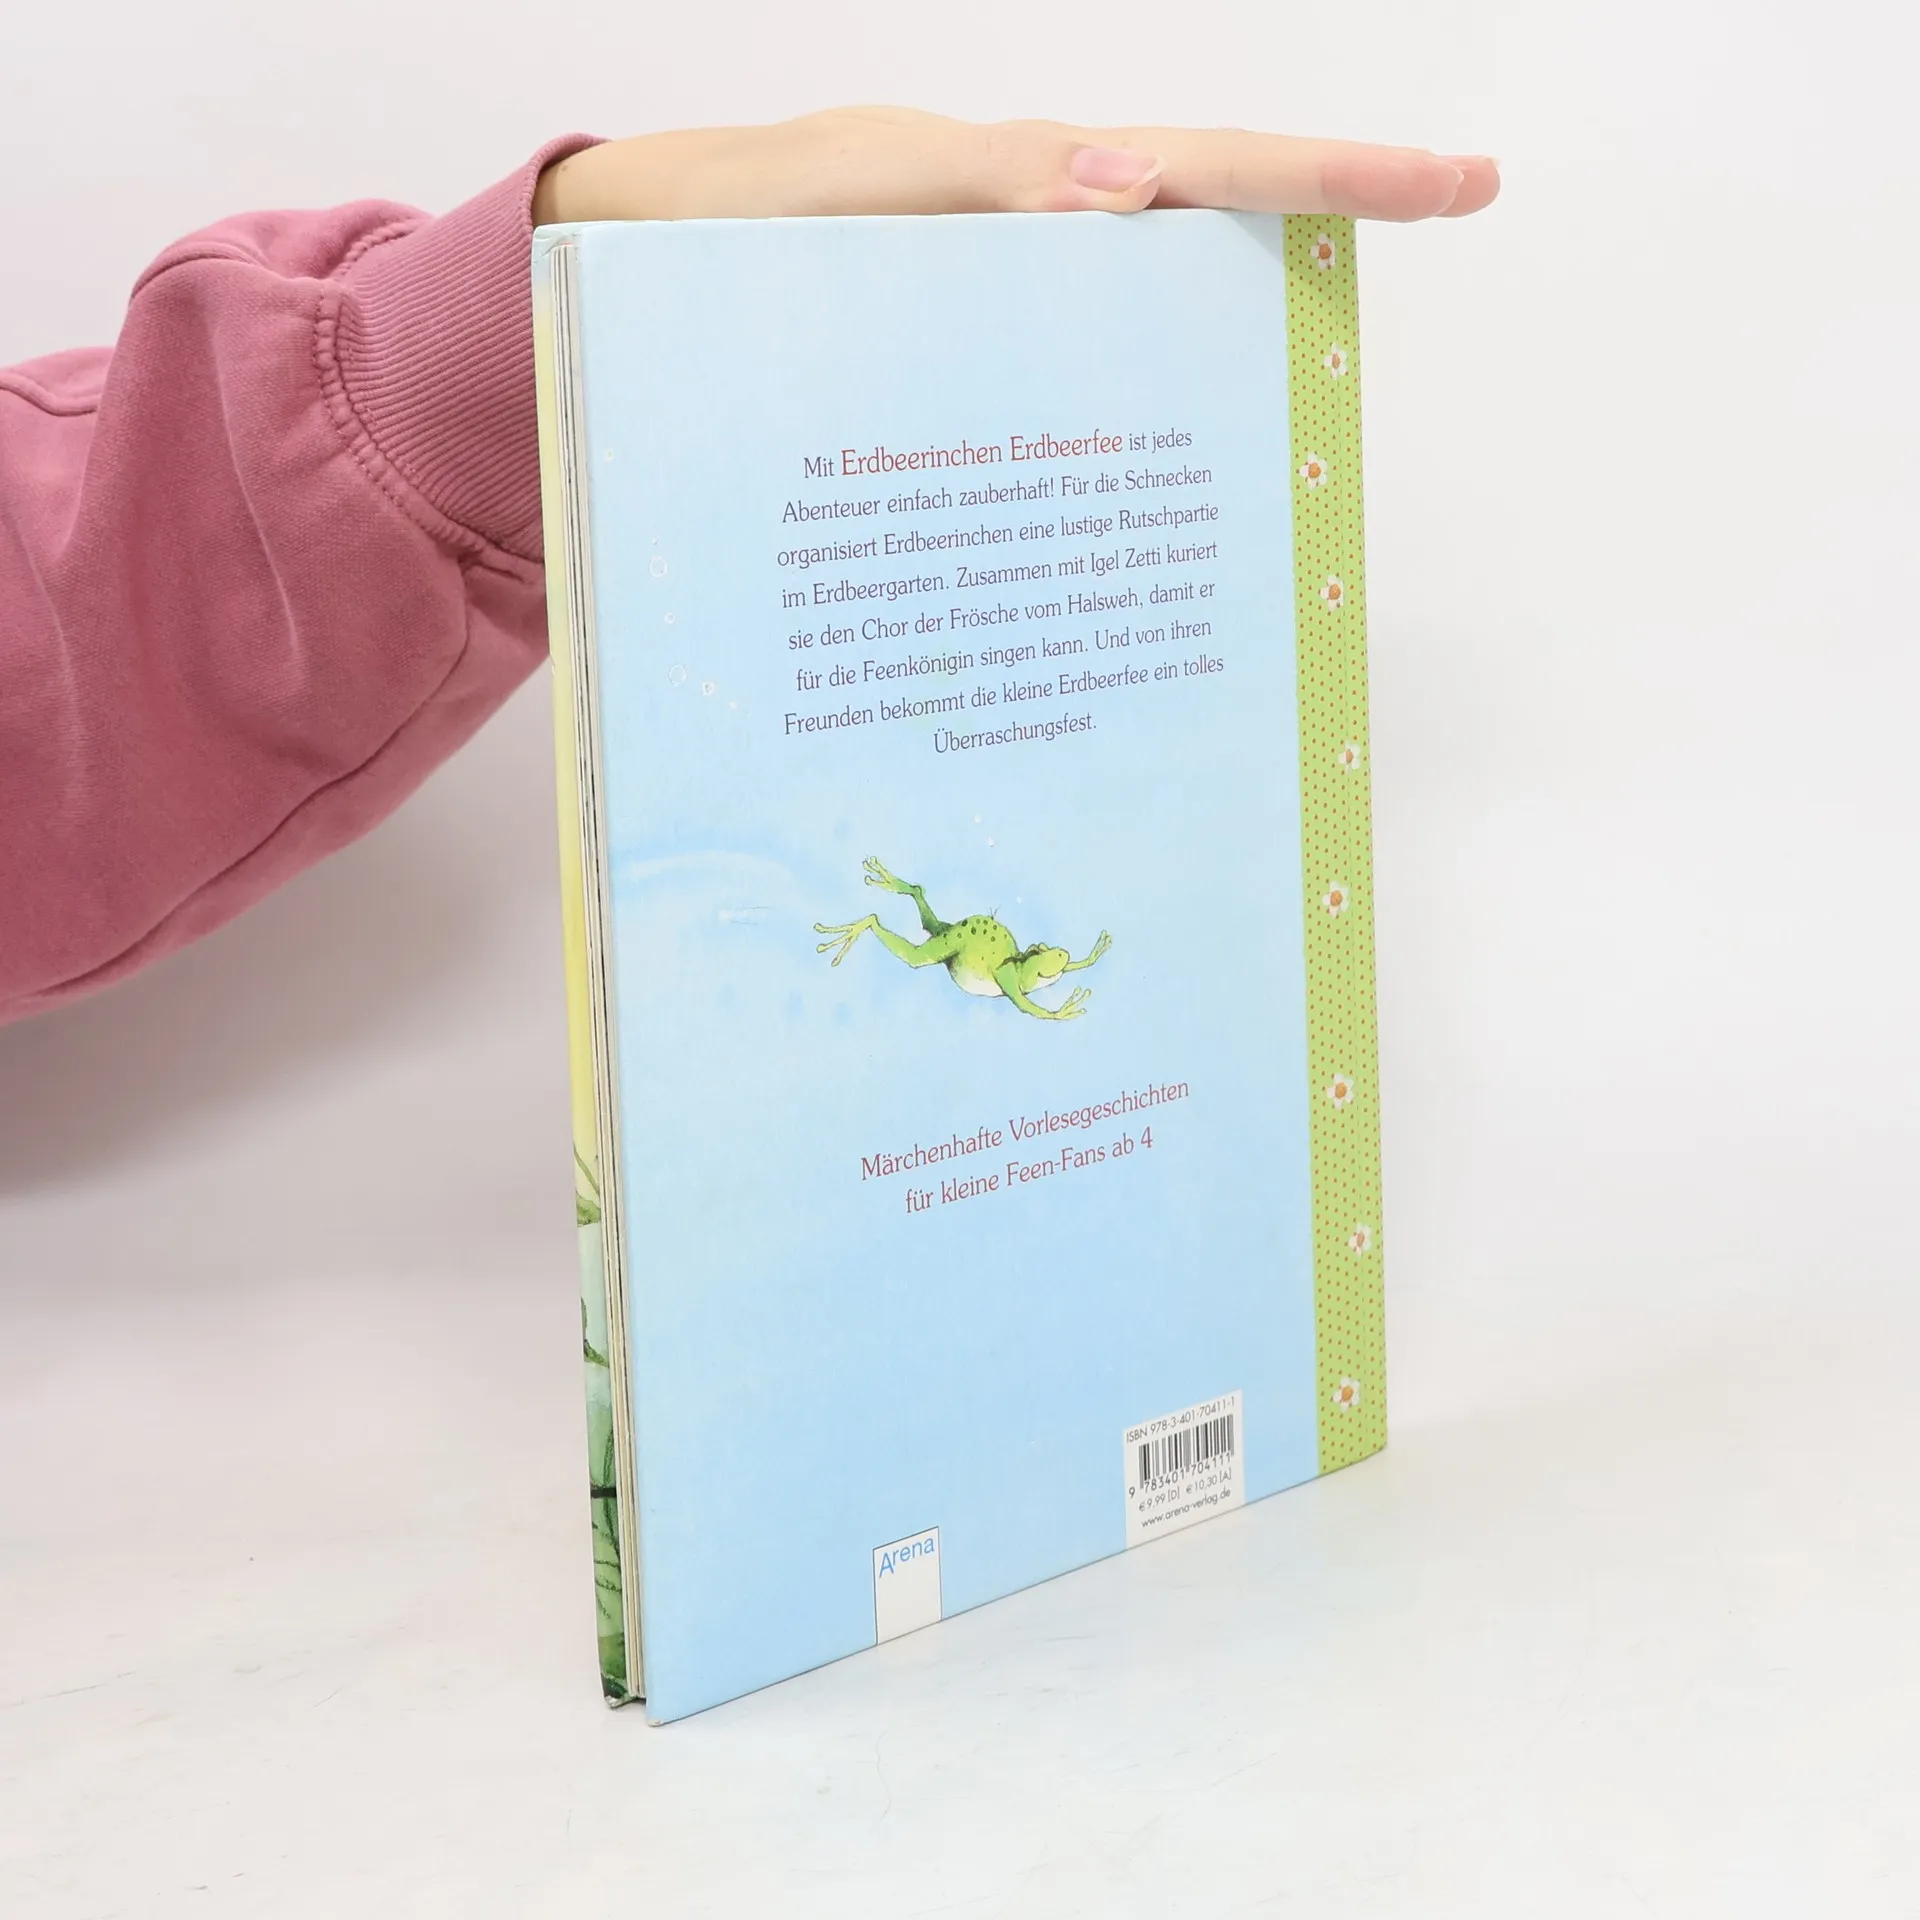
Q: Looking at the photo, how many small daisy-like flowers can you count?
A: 9